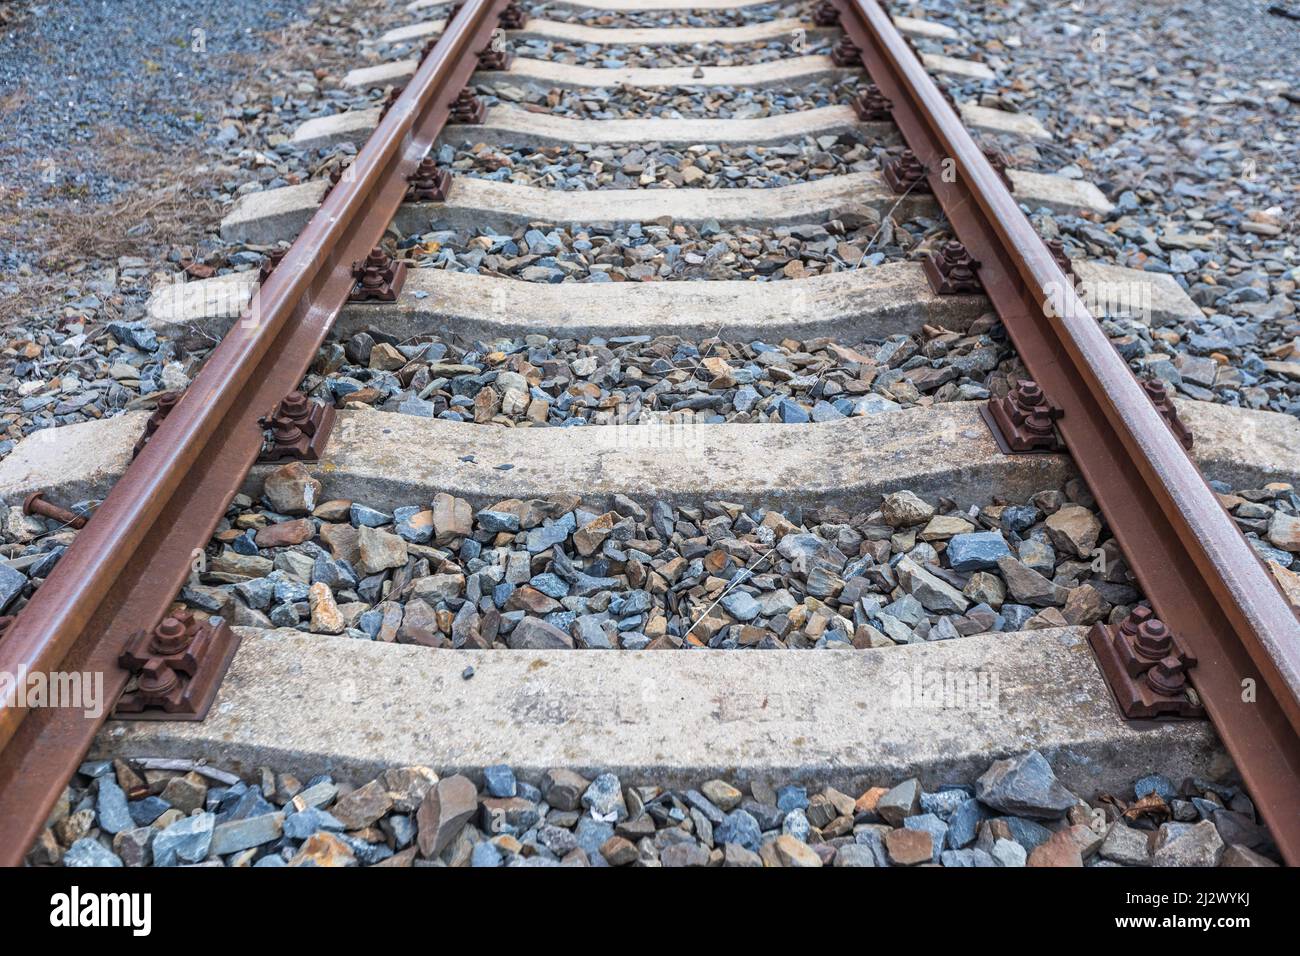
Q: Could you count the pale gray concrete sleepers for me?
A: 8